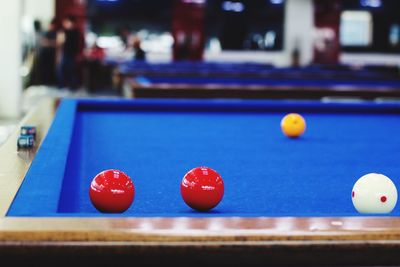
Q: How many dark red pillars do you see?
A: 3